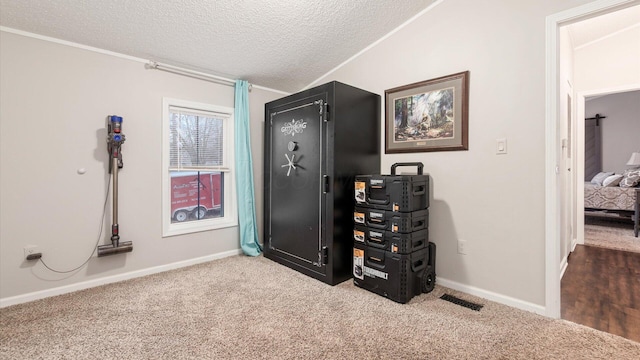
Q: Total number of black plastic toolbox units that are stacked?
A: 4